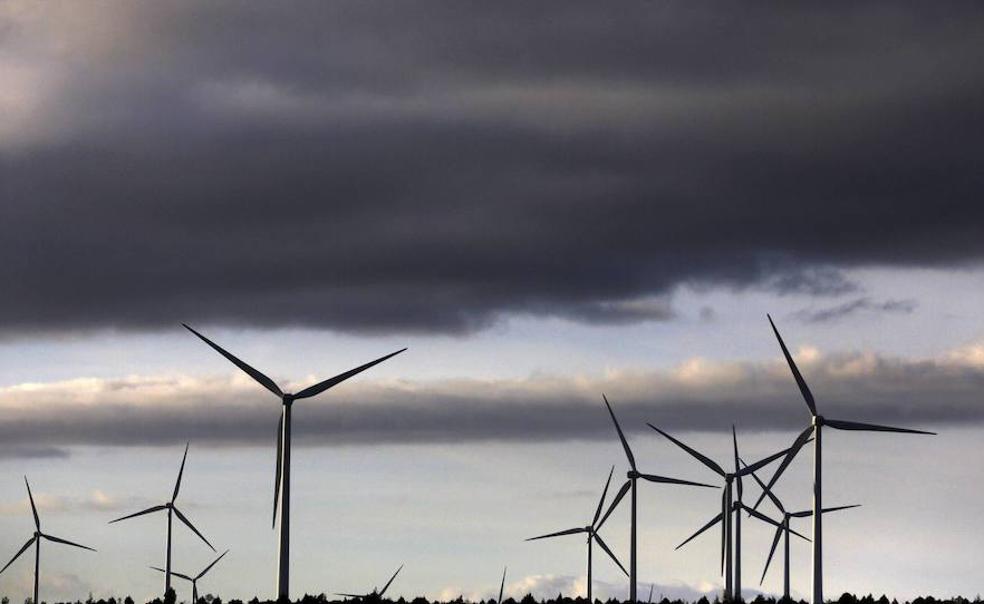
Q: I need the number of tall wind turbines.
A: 9